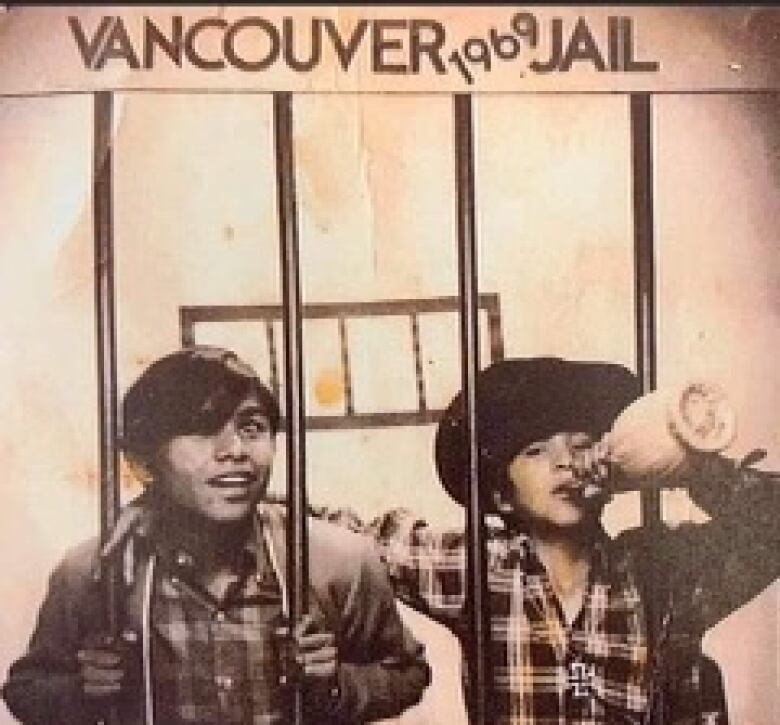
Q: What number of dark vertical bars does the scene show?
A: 4